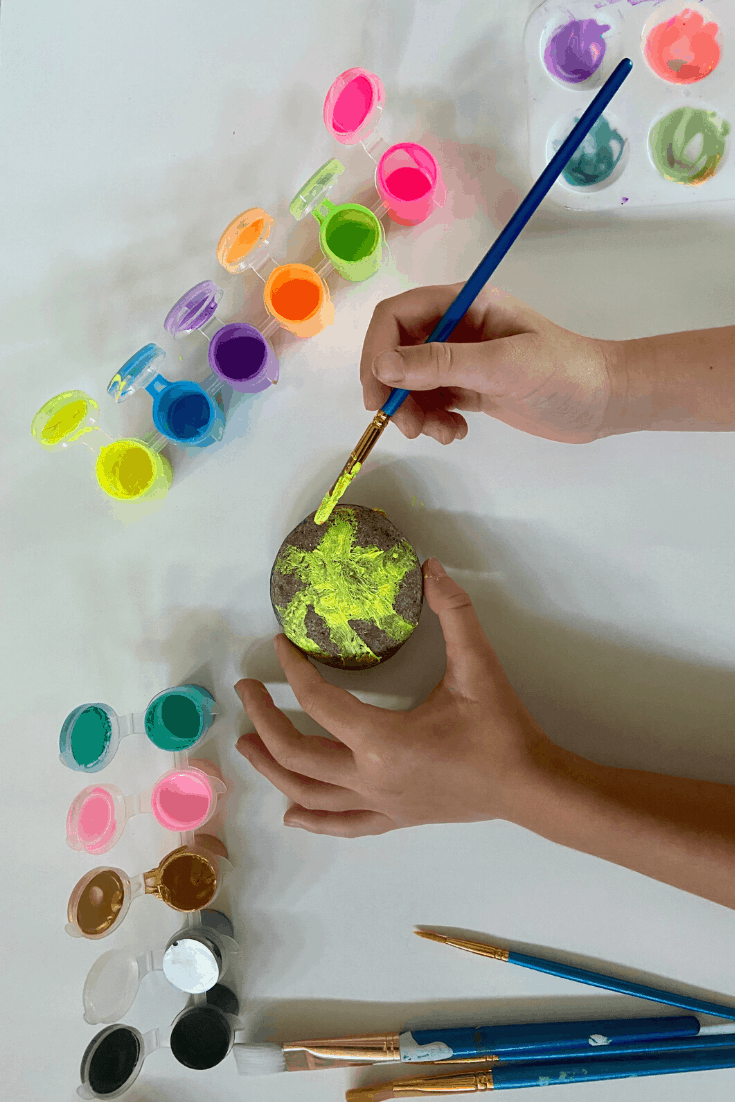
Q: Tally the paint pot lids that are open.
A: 11